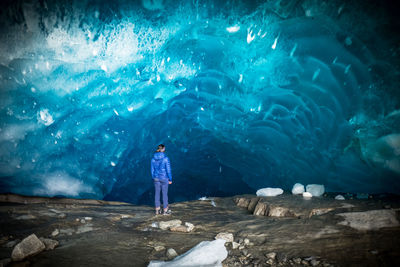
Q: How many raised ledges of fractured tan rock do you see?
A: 1